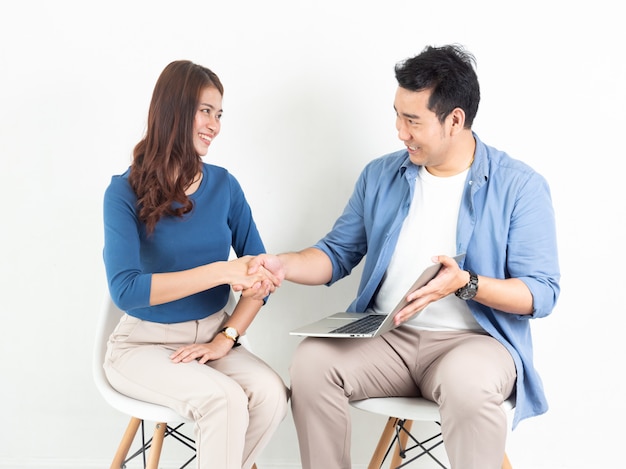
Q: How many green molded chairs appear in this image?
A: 0